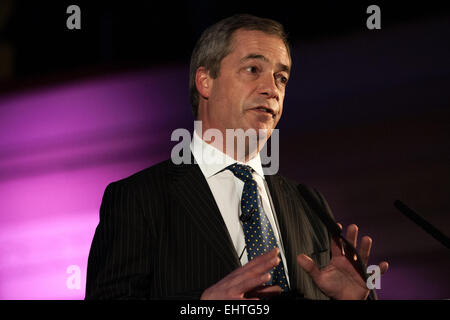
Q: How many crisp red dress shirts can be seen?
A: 0